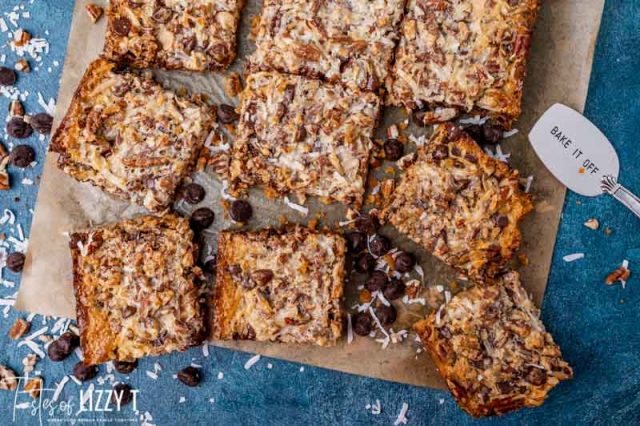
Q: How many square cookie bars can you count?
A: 9